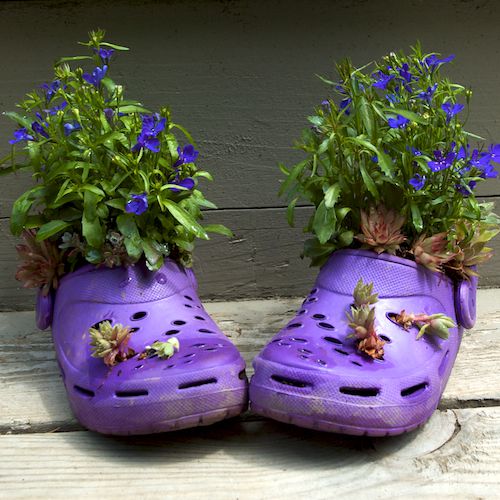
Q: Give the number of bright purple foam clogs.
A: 2